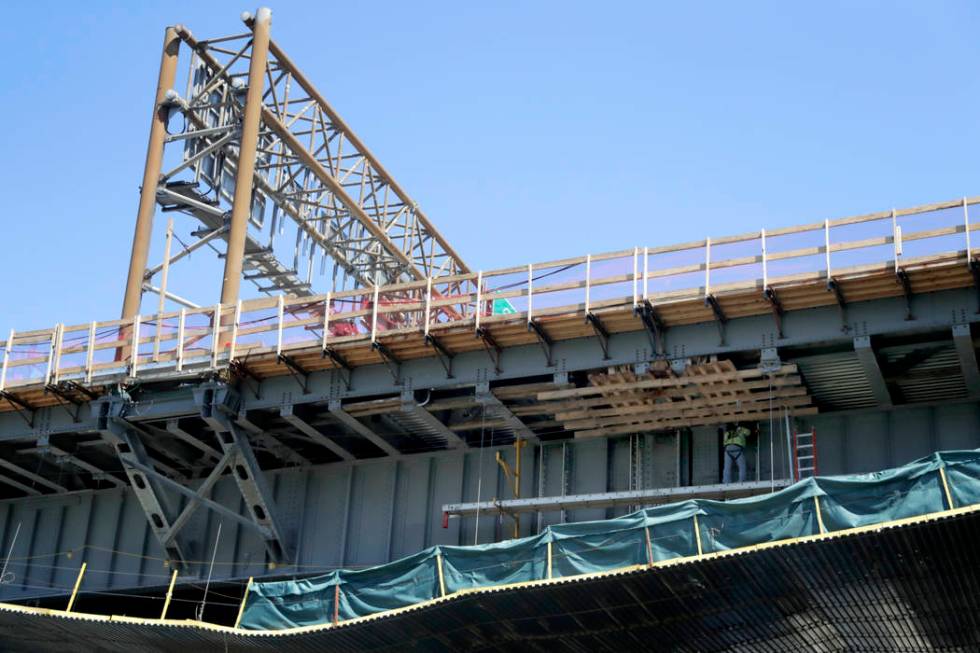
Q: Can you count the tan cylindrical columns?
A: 2